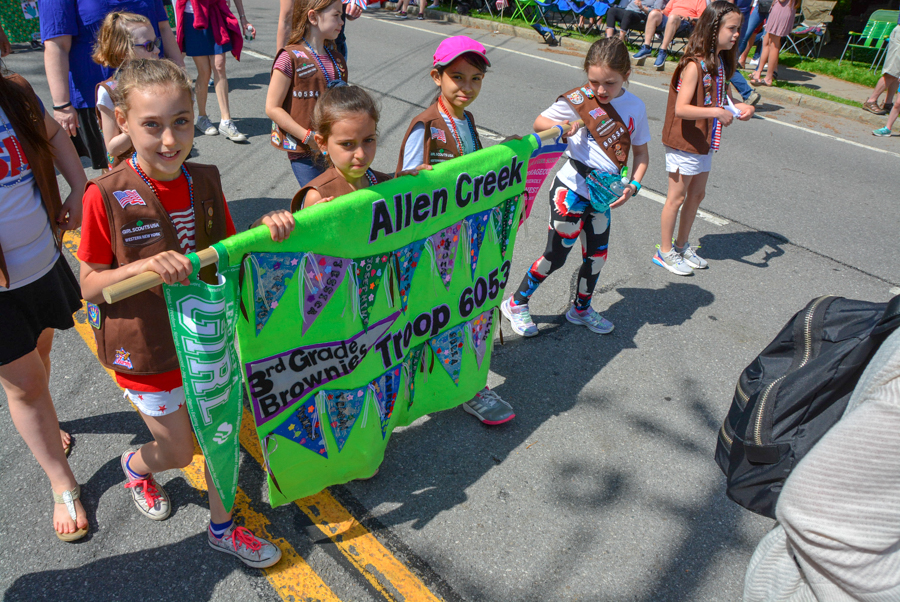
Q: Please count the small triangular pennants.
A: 13